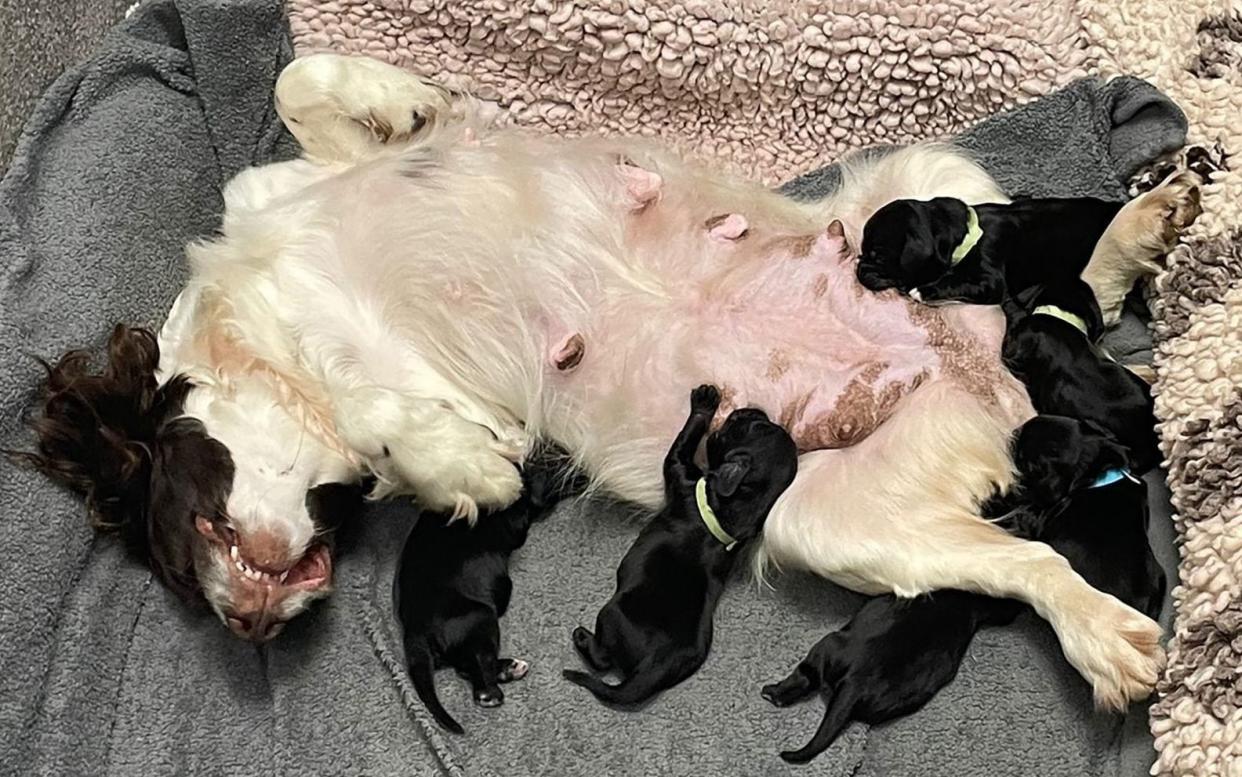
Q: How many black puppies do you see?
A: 6